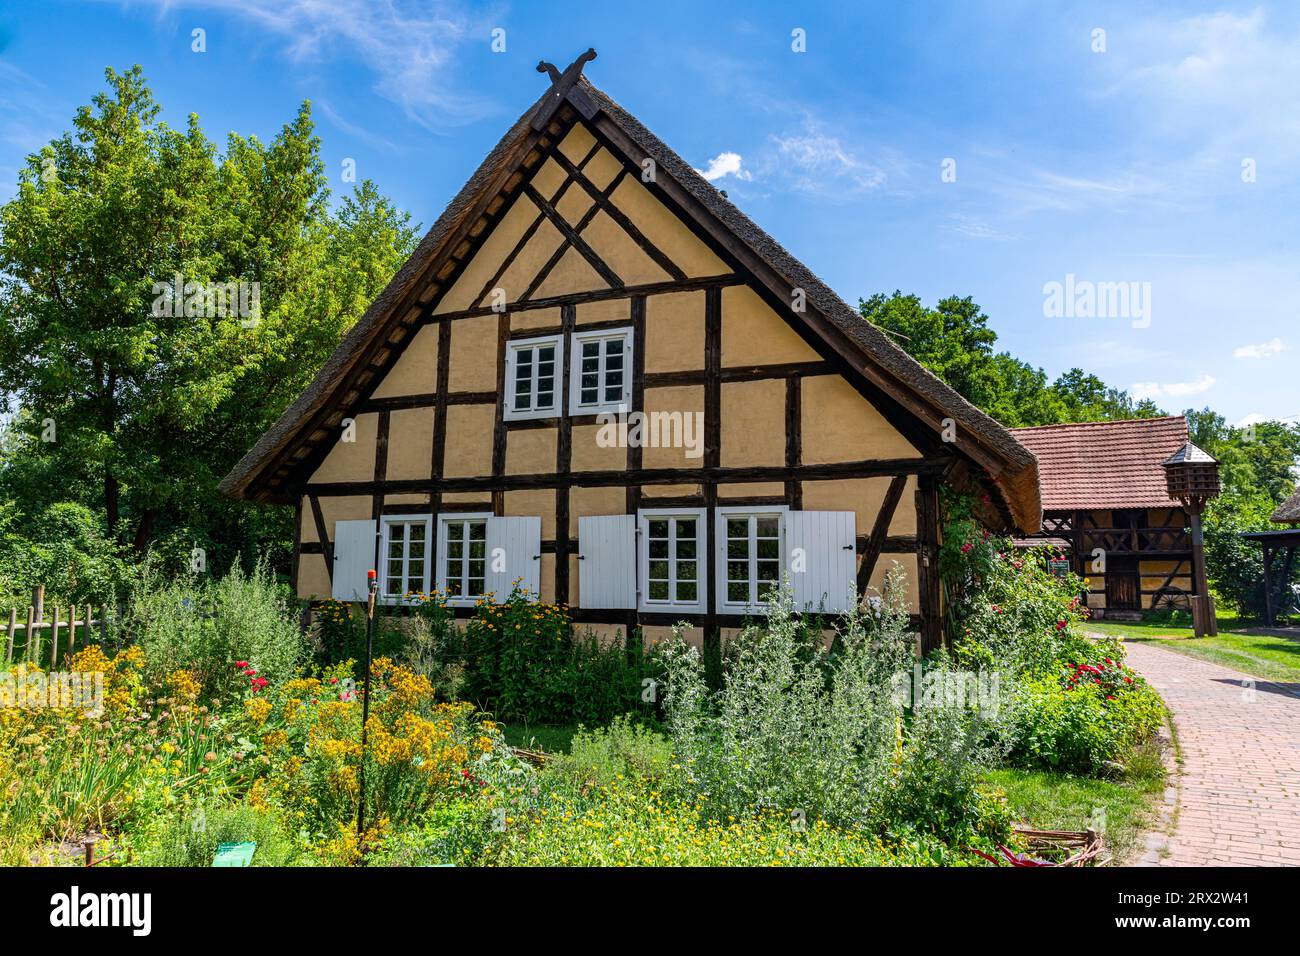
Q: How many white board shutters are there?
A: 4